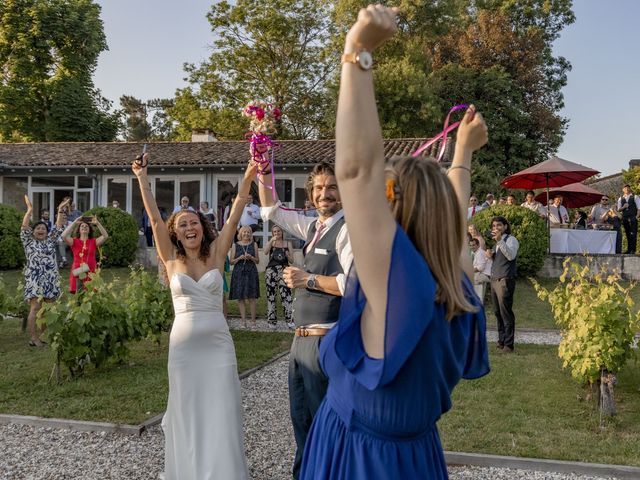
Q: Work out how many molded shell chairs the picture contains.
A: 0